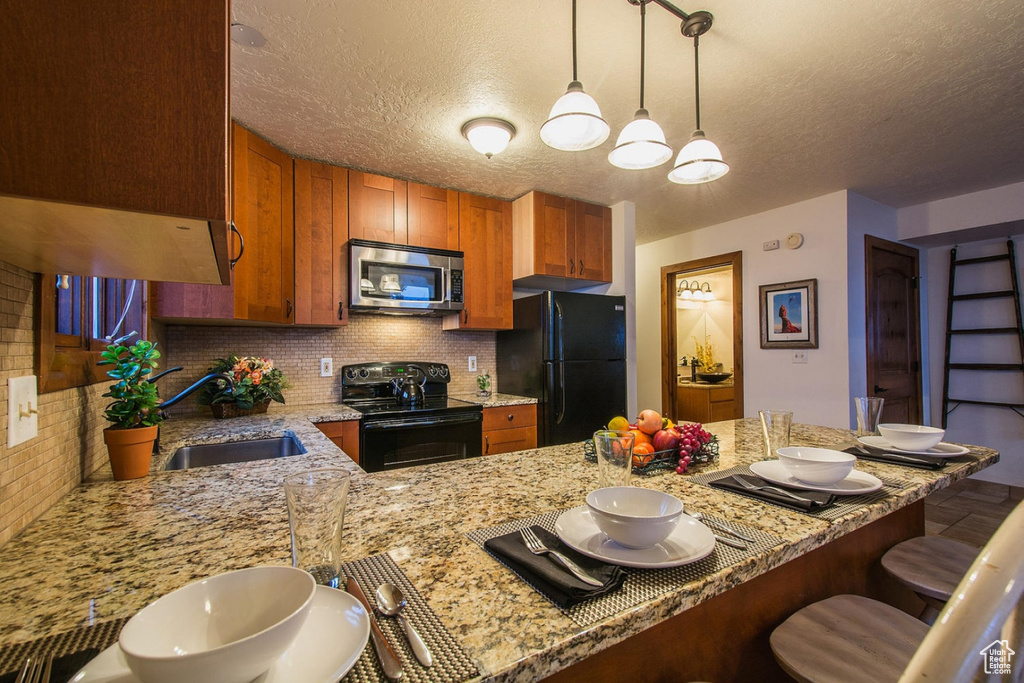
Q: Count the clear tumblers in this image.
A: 4